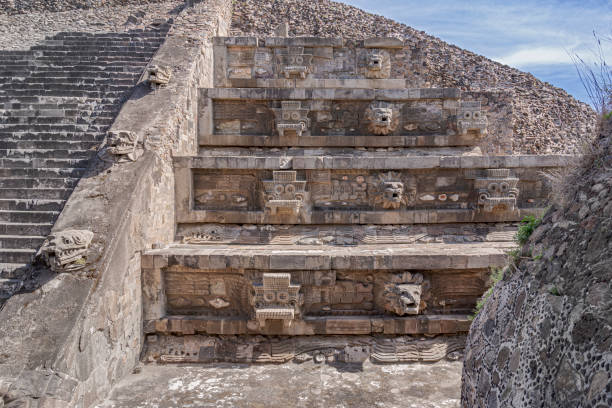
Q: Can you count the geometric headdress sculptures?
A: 6